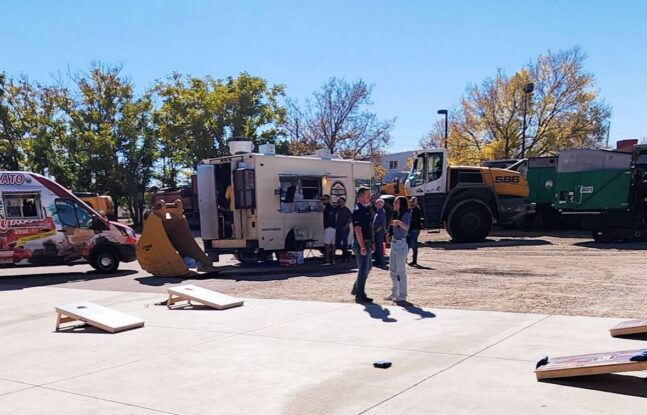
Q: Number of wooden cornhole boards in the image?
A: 4